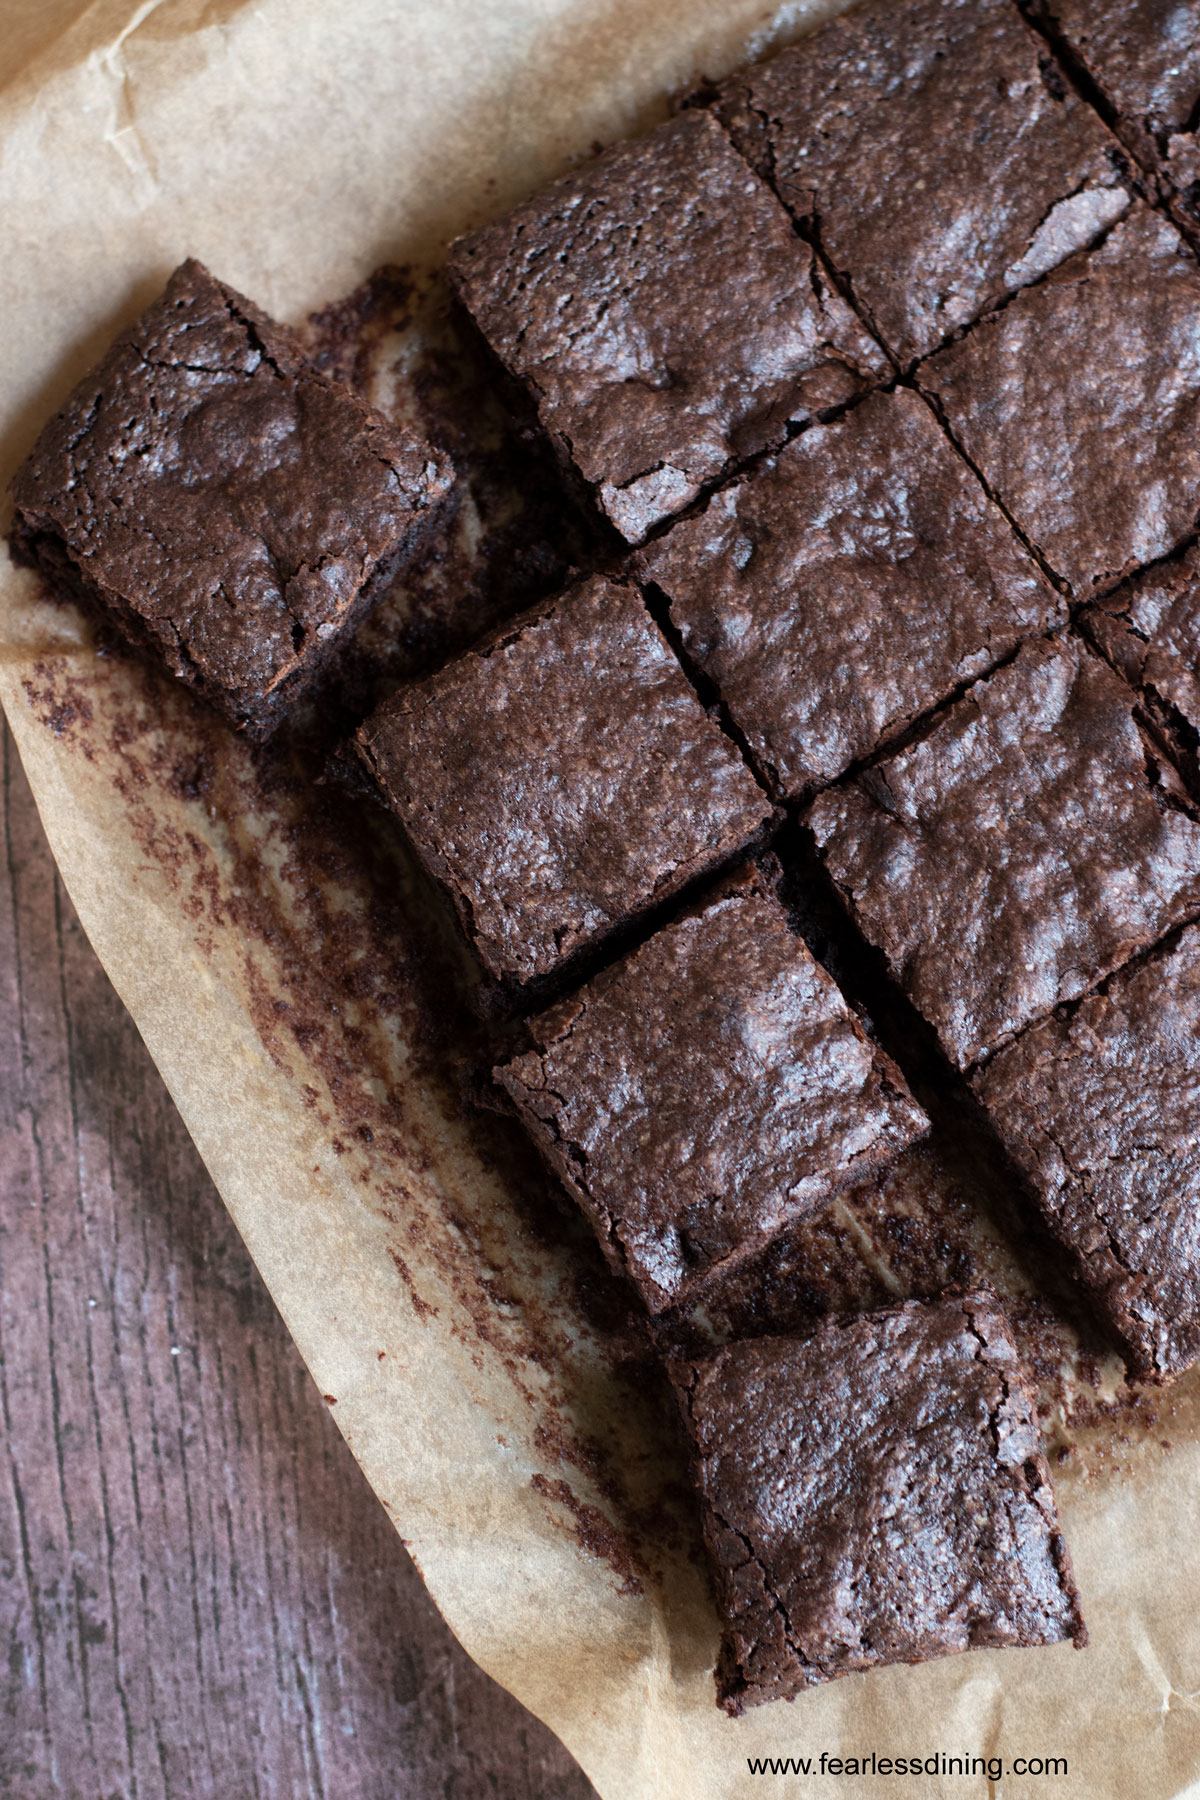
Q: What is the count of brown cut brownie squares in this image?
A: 12